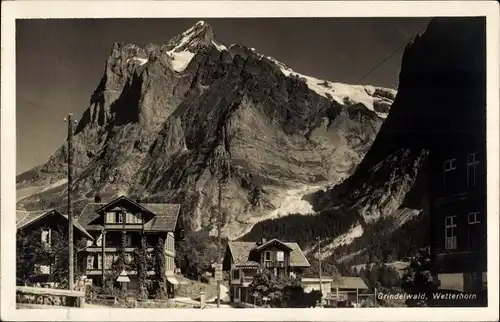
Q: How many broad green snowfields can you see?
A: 0